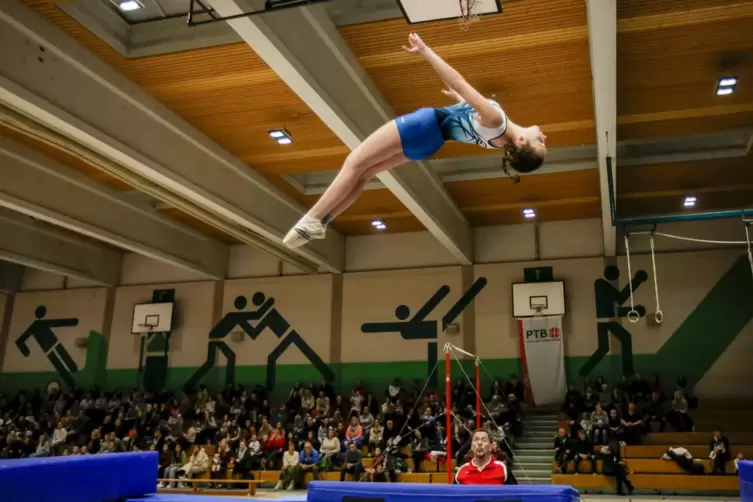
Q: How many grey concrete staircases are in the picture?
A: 1